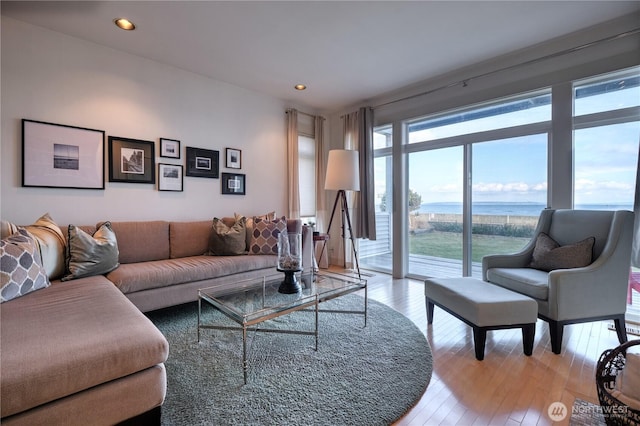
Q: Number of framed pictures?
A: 7